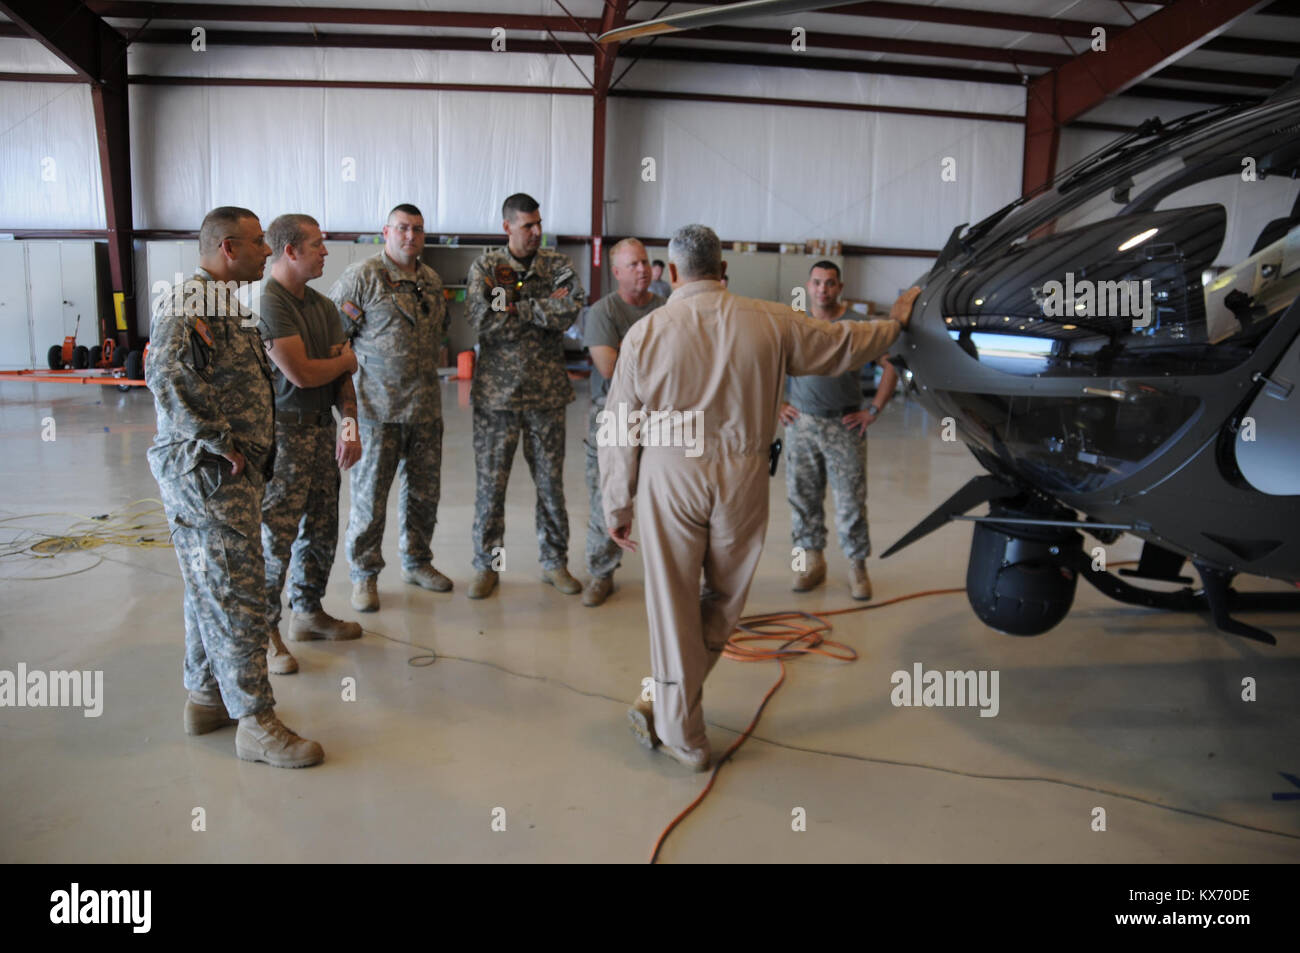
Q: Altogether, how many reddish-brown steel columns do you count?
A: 3